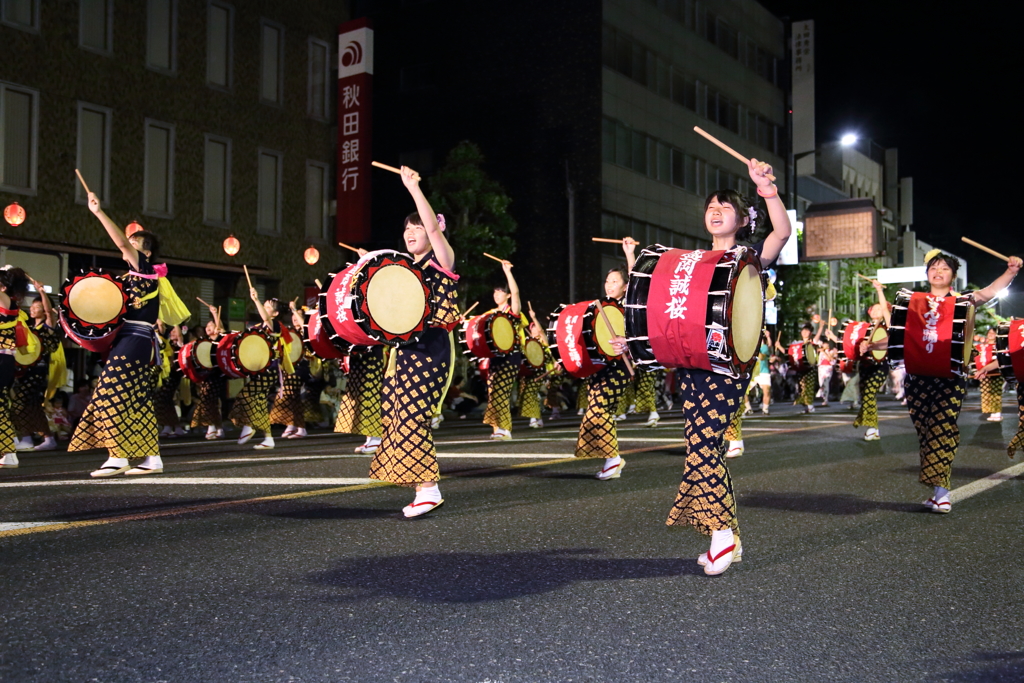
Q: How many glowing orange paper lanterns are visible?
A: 4